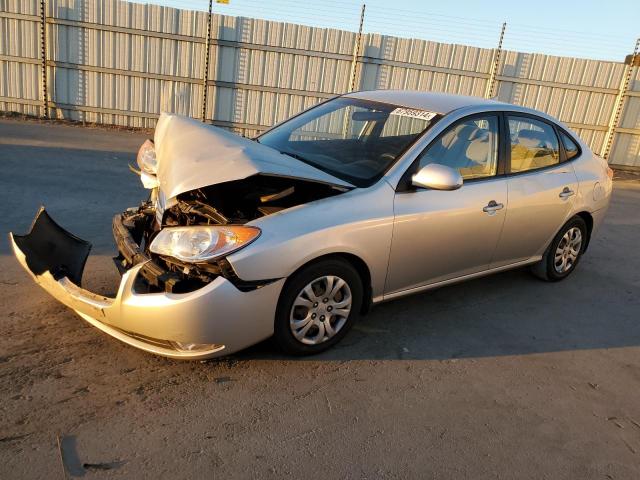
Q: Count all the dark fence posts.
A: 5